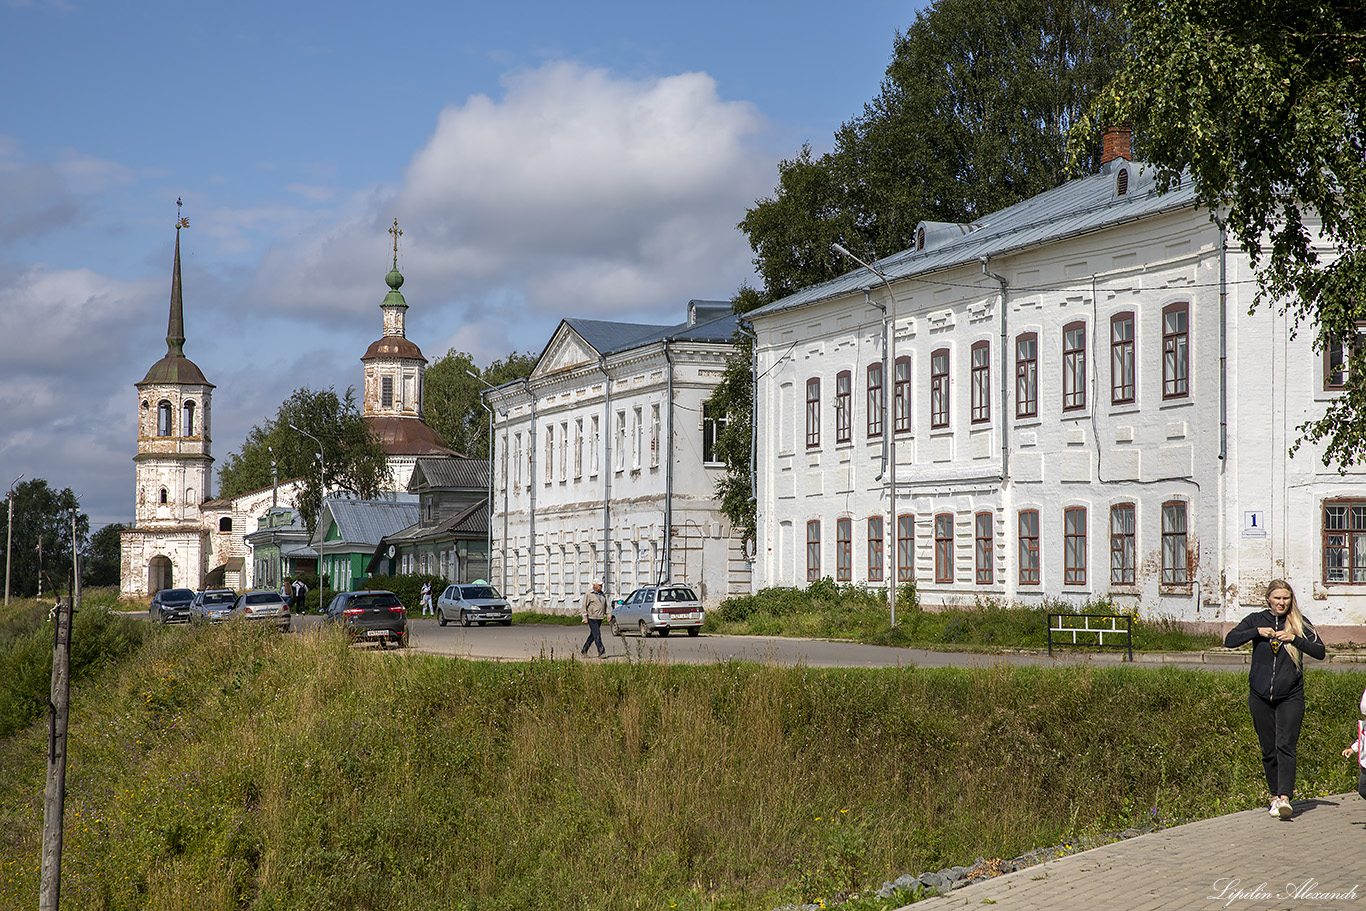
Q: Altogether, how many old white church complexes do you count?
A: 1